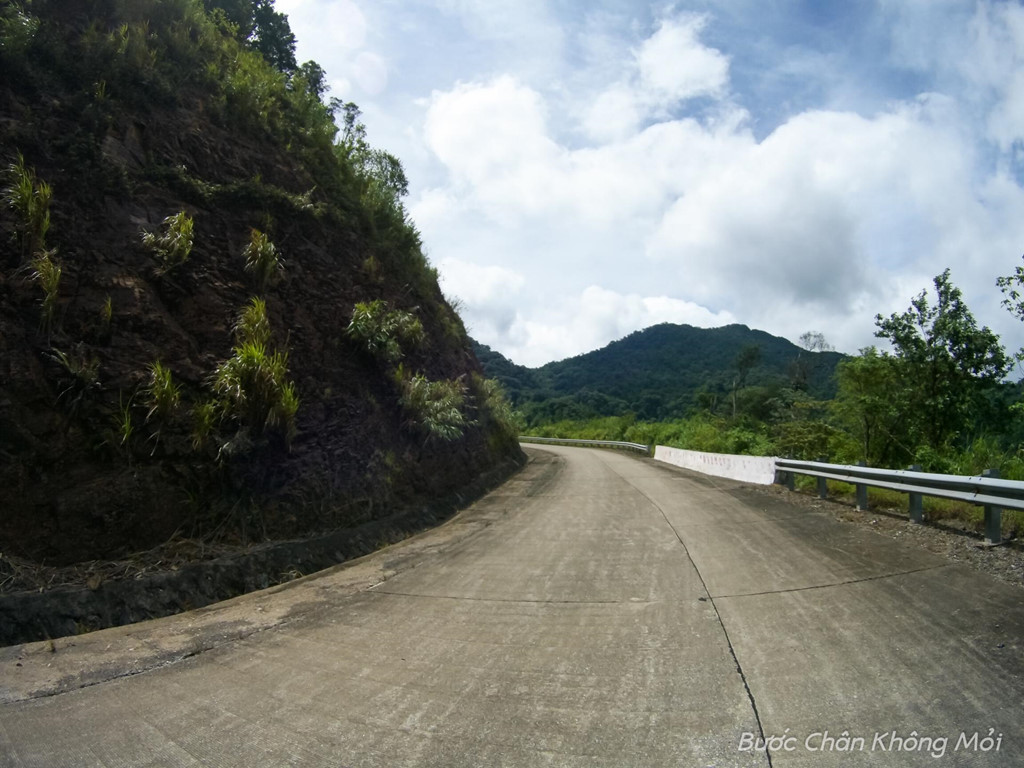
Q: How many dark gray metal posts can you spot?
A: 5